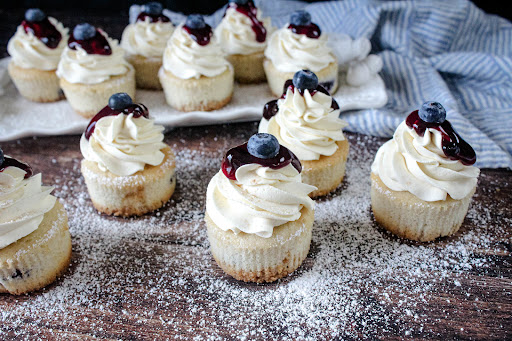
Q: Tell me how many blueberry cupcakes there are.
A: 11